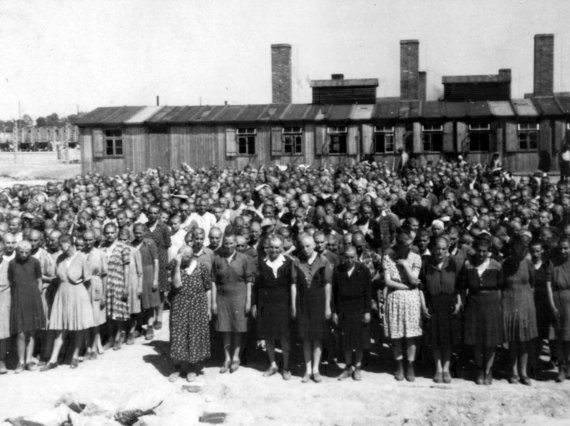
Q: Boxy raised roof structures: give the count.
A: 2